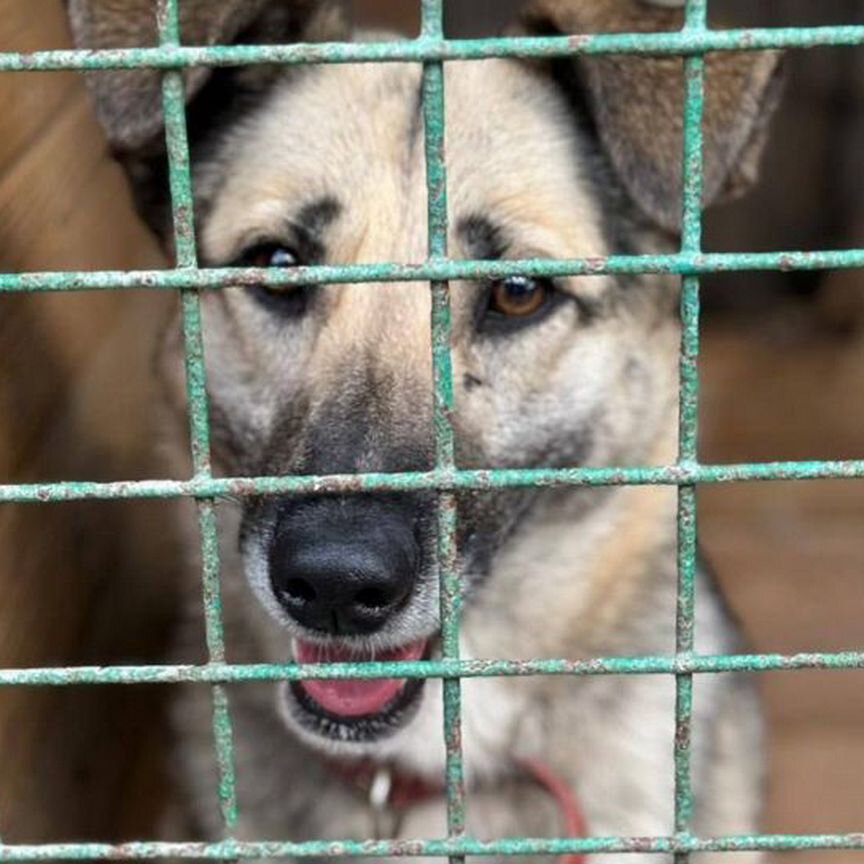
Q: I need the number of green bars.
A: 8